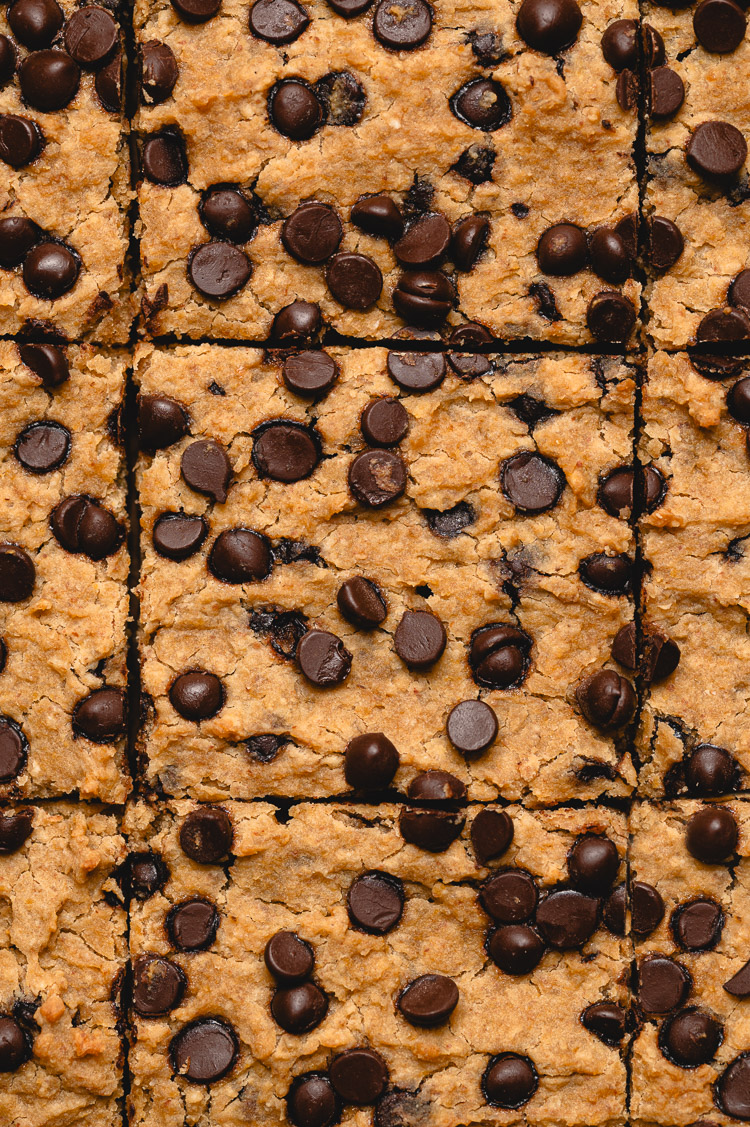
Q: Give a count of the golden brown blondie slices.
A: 9